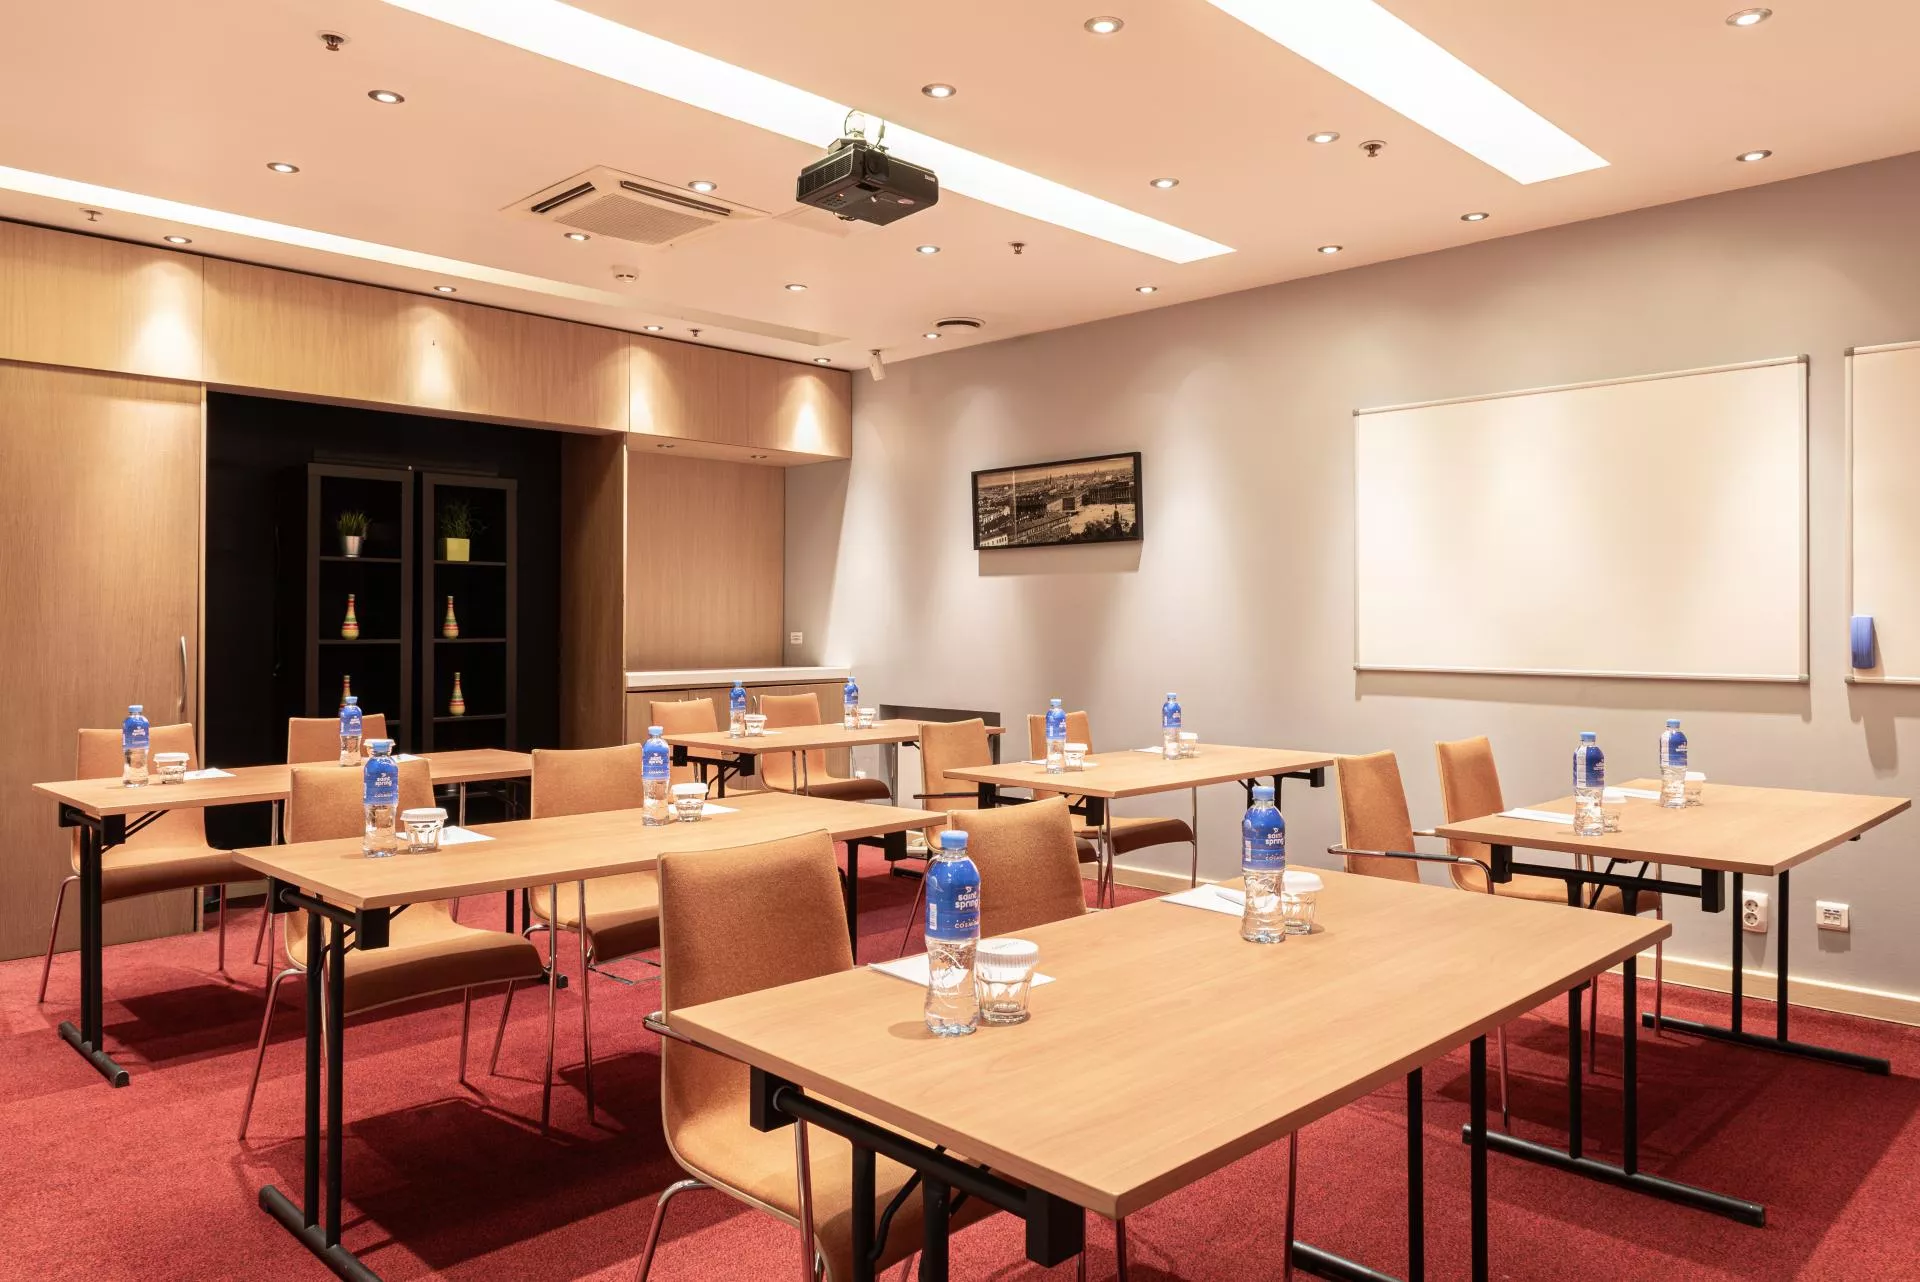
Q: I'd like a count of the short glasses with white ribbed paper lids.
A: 12